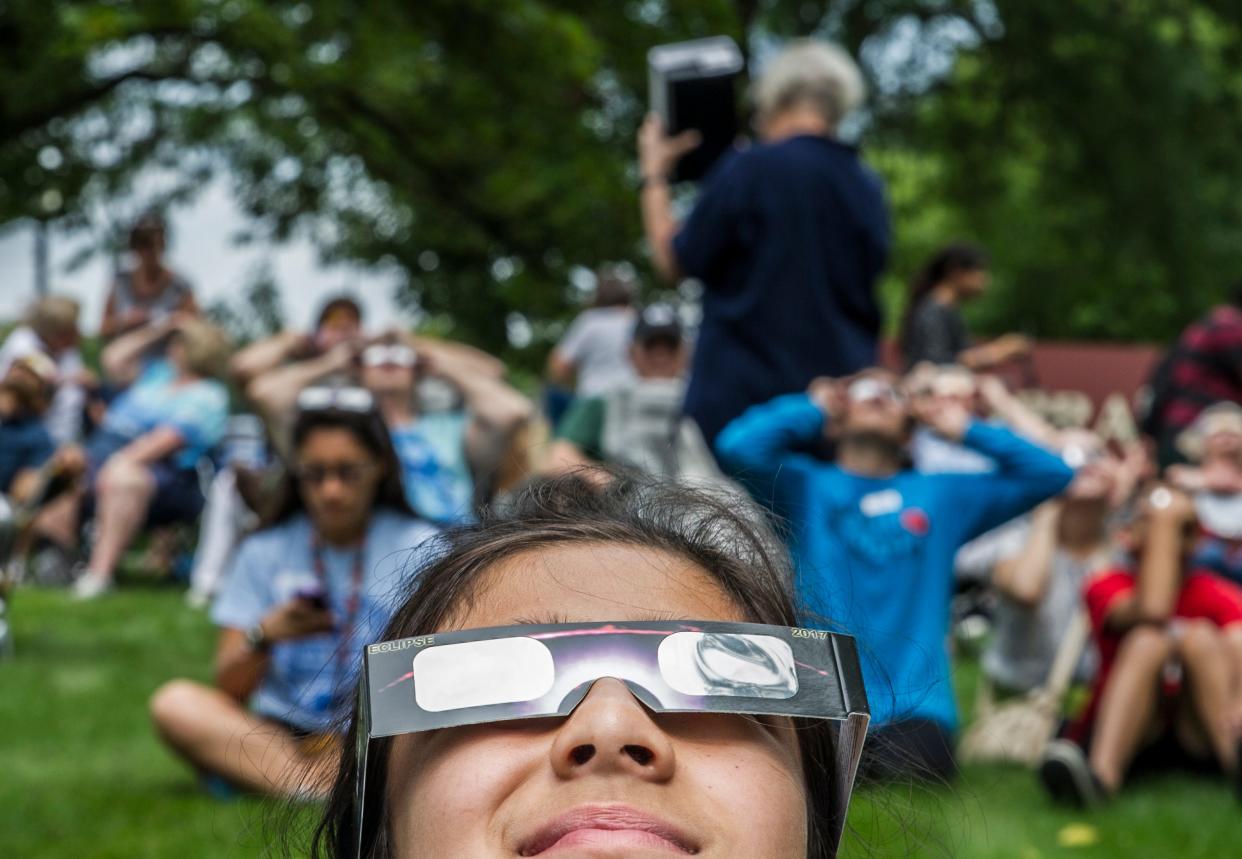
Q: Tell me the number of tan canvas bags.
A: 1